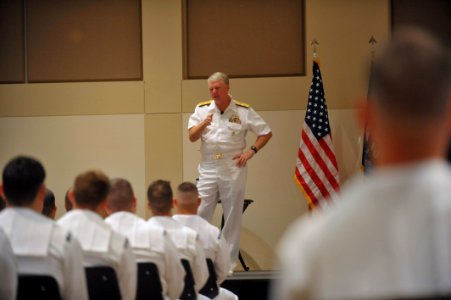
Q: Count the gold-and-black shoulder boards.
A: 2